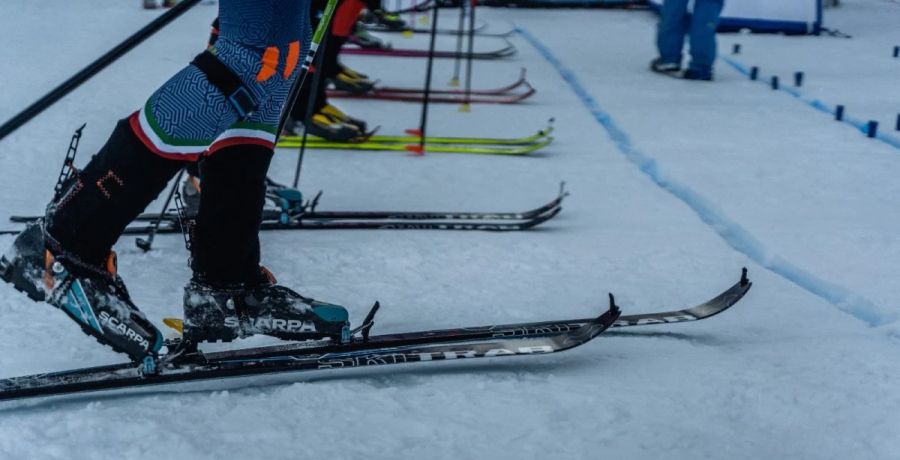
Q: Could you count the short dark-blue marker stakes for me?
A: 8